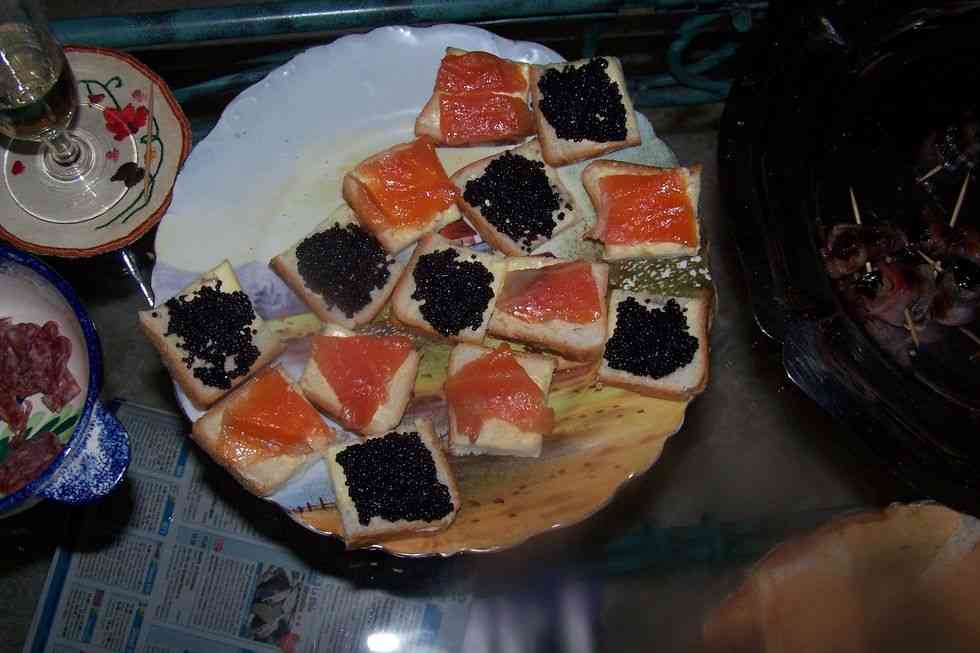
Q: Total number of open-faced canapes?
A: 14